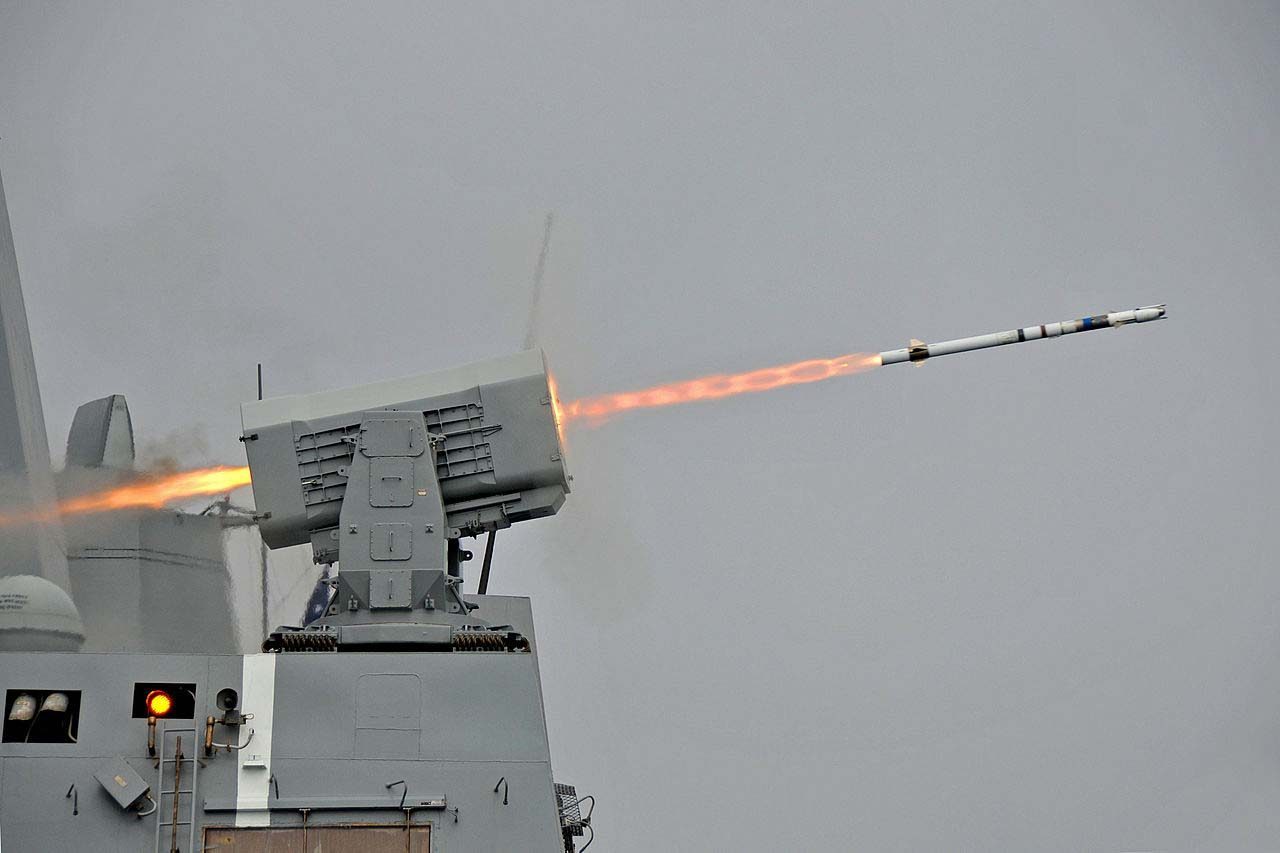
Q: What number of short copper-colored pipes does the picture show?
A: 2